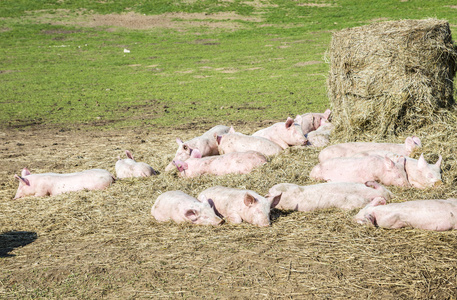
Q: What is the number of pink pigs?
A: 15